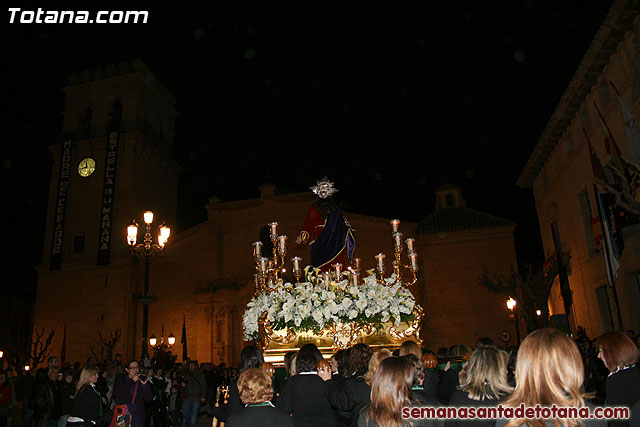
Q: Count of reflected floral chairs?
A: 0